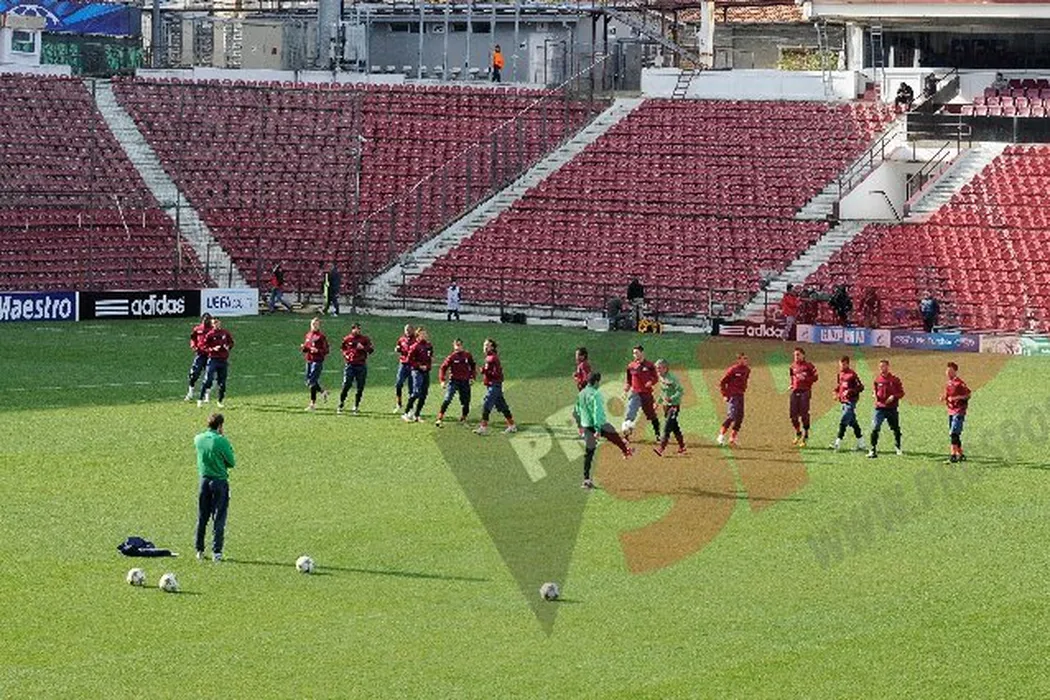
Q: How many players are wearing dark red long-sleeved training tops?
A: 15